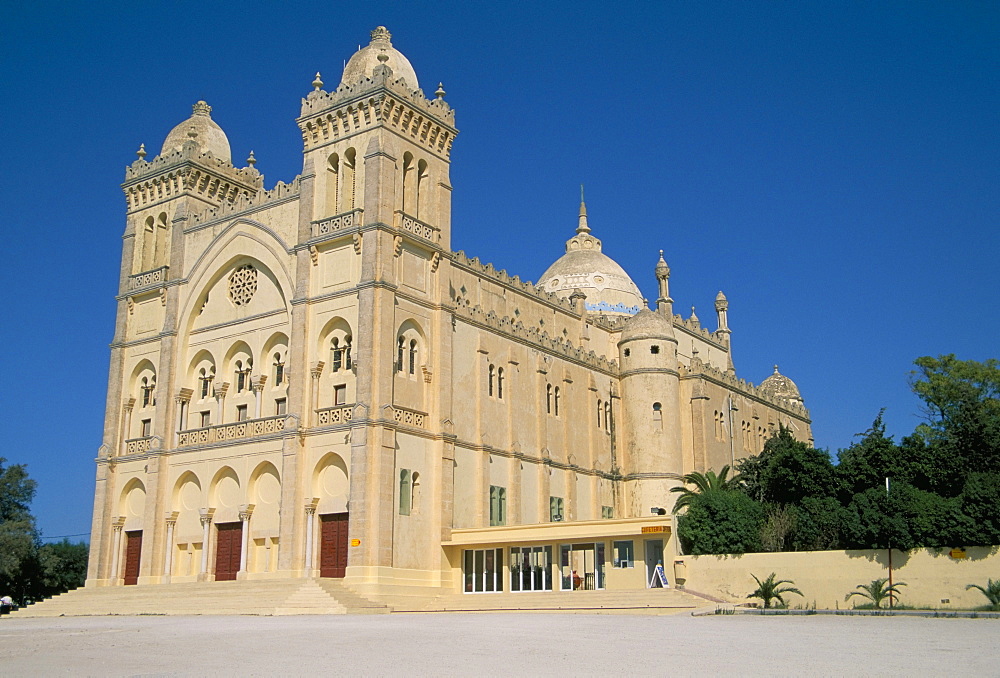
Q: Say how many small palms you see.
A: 3